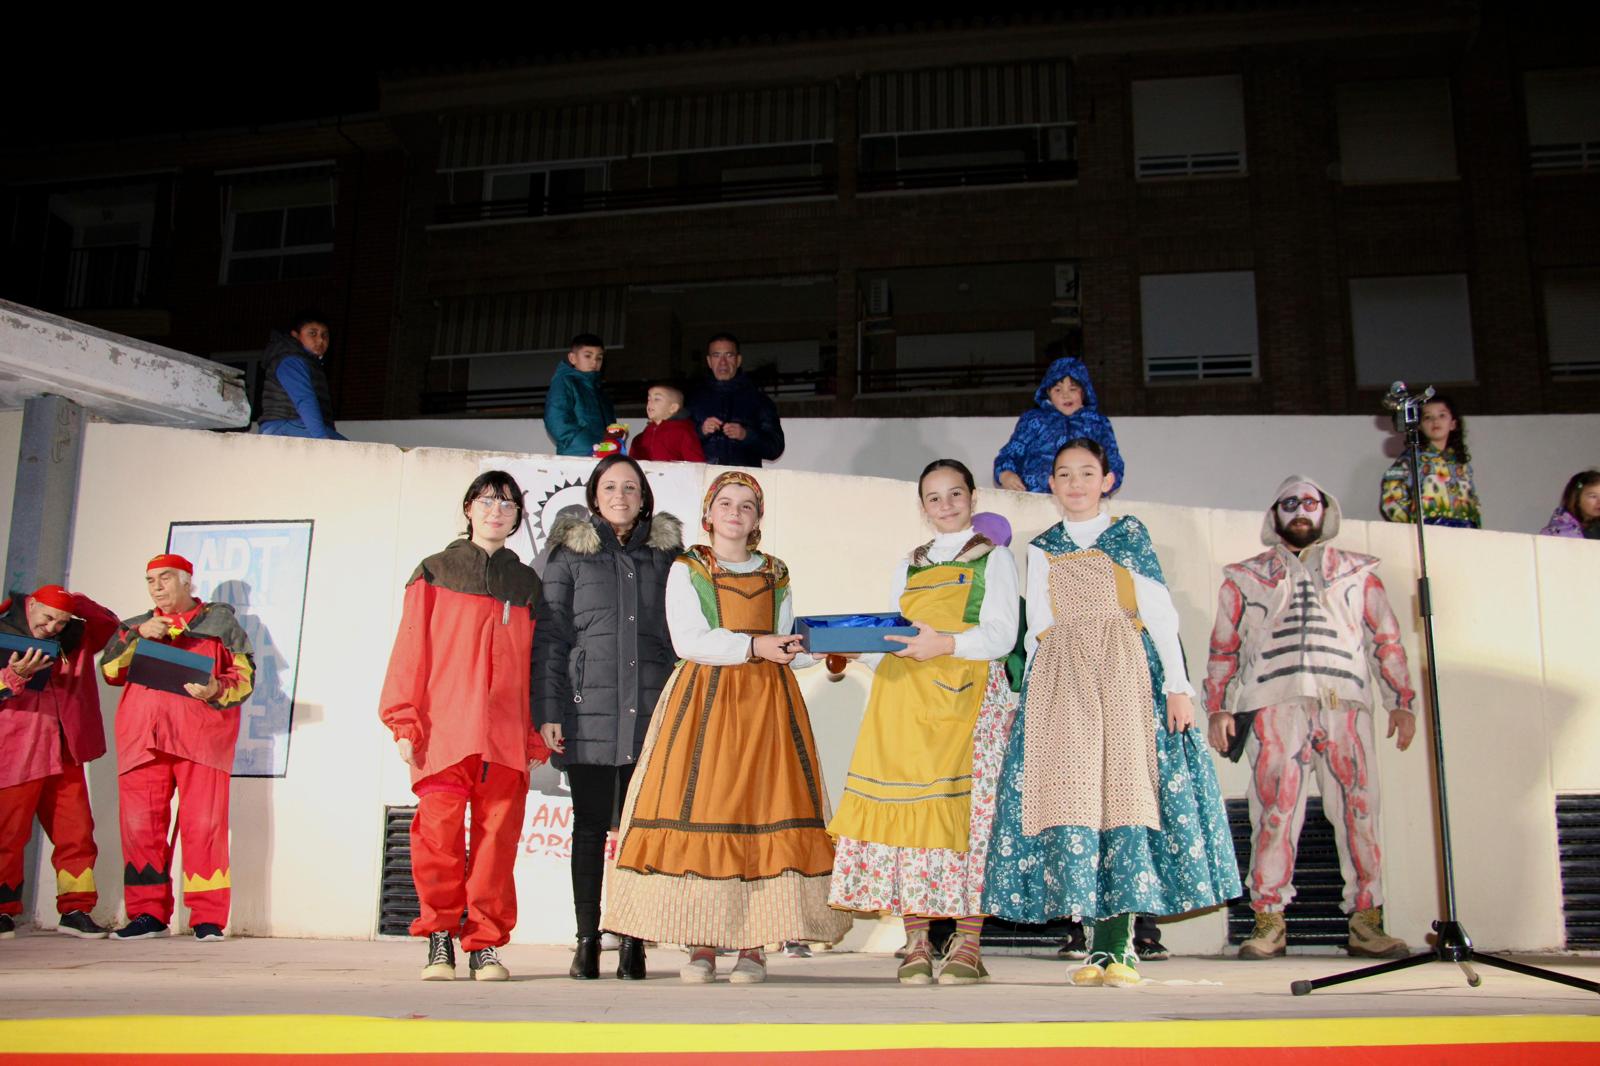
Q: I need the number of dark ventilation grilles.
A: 4